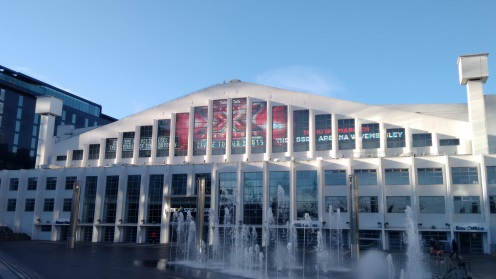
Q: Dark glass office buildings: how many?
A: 1